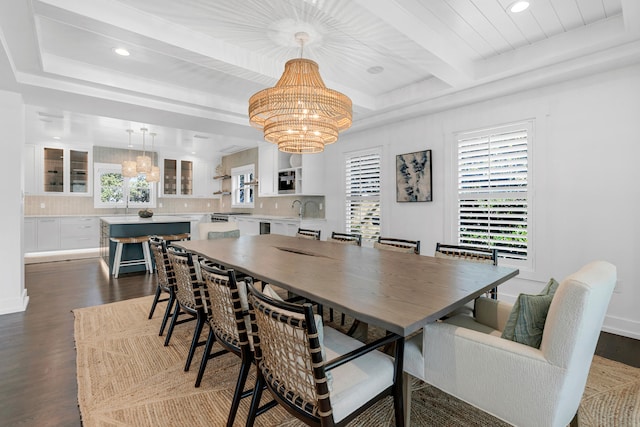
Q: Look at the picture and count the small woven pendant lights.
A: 3